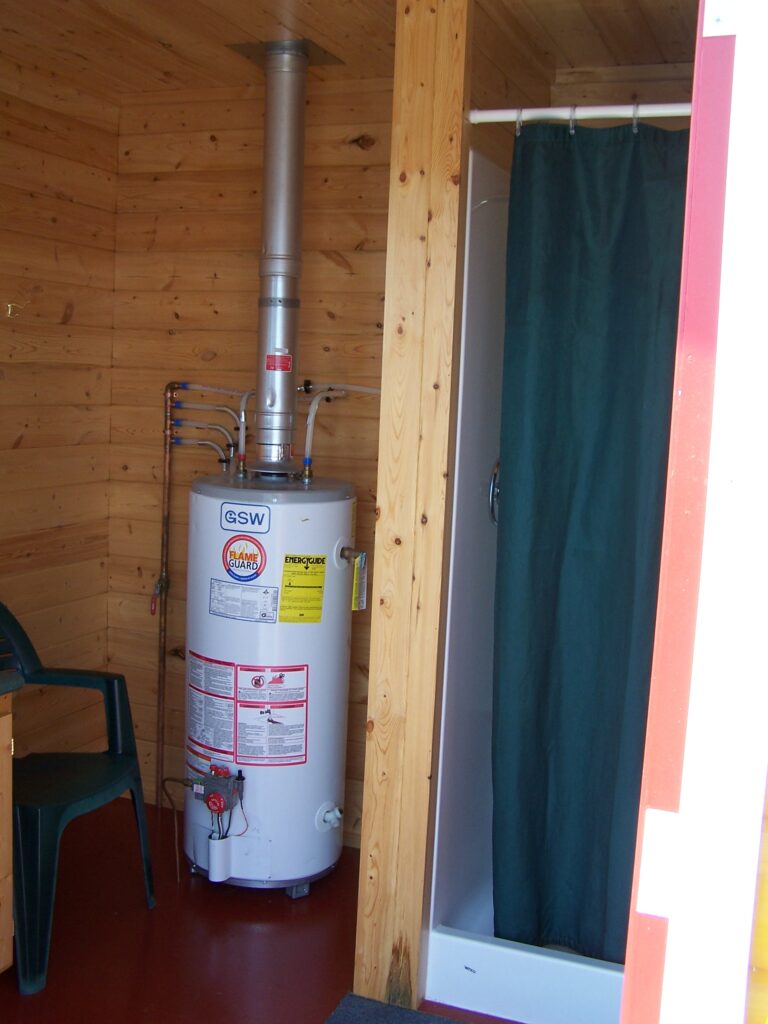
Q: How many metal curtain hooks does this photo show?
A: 3